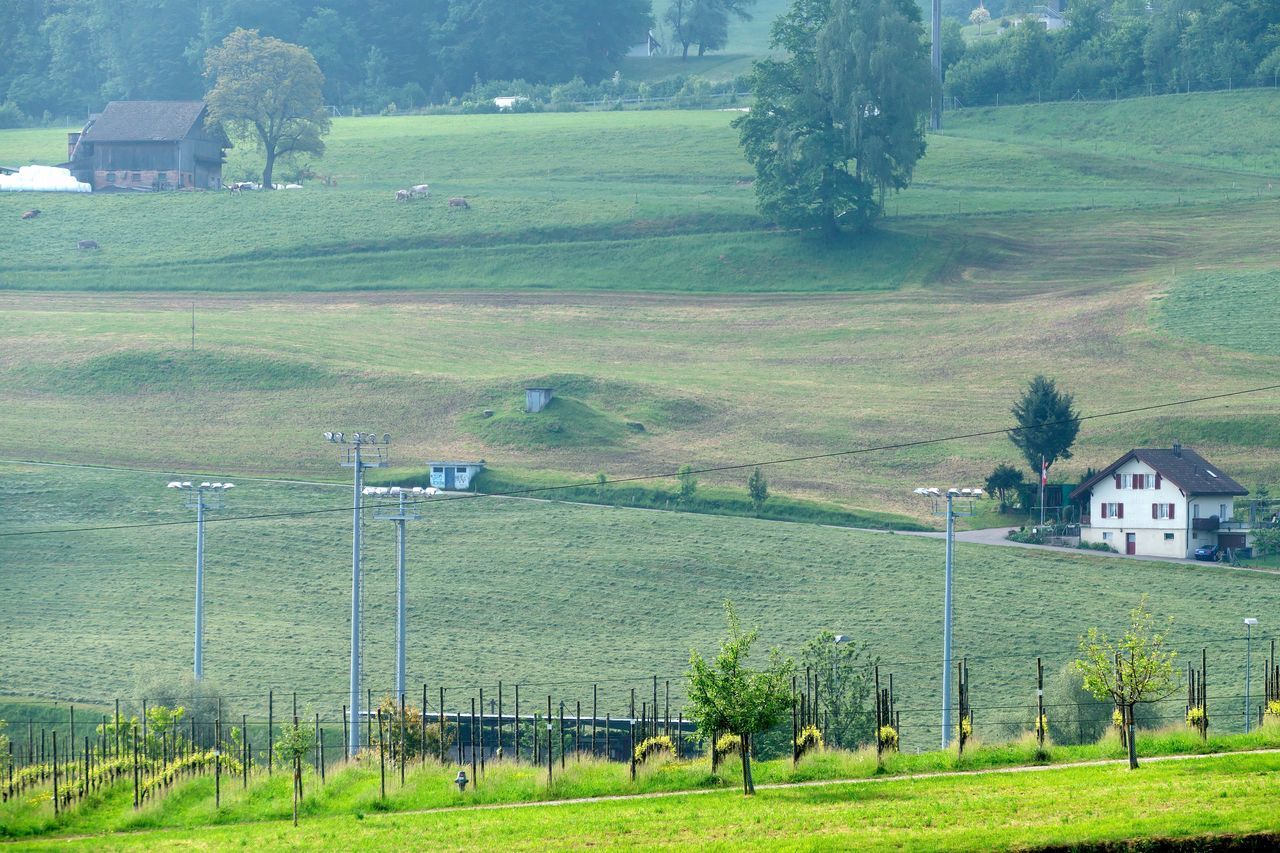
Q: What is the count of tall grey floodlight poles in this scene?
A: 4